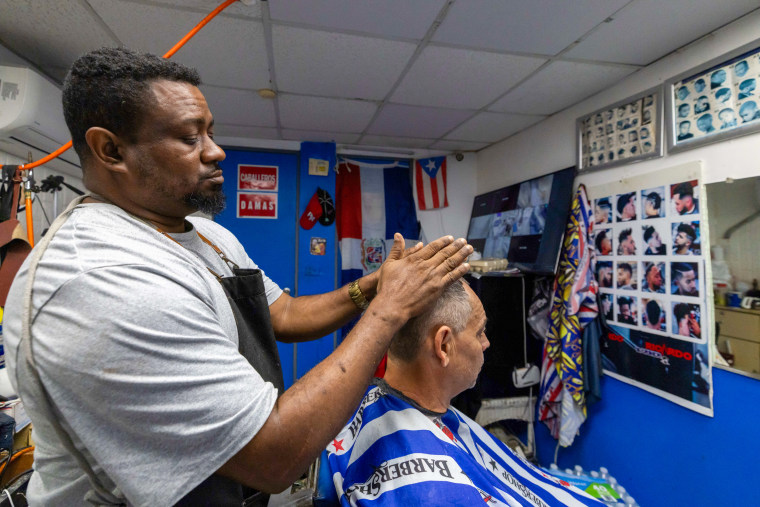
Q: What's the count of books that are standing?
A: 0